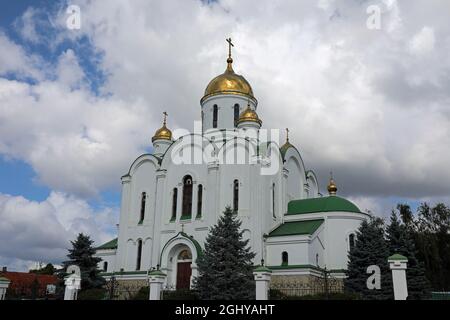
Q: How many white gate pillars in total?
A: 5